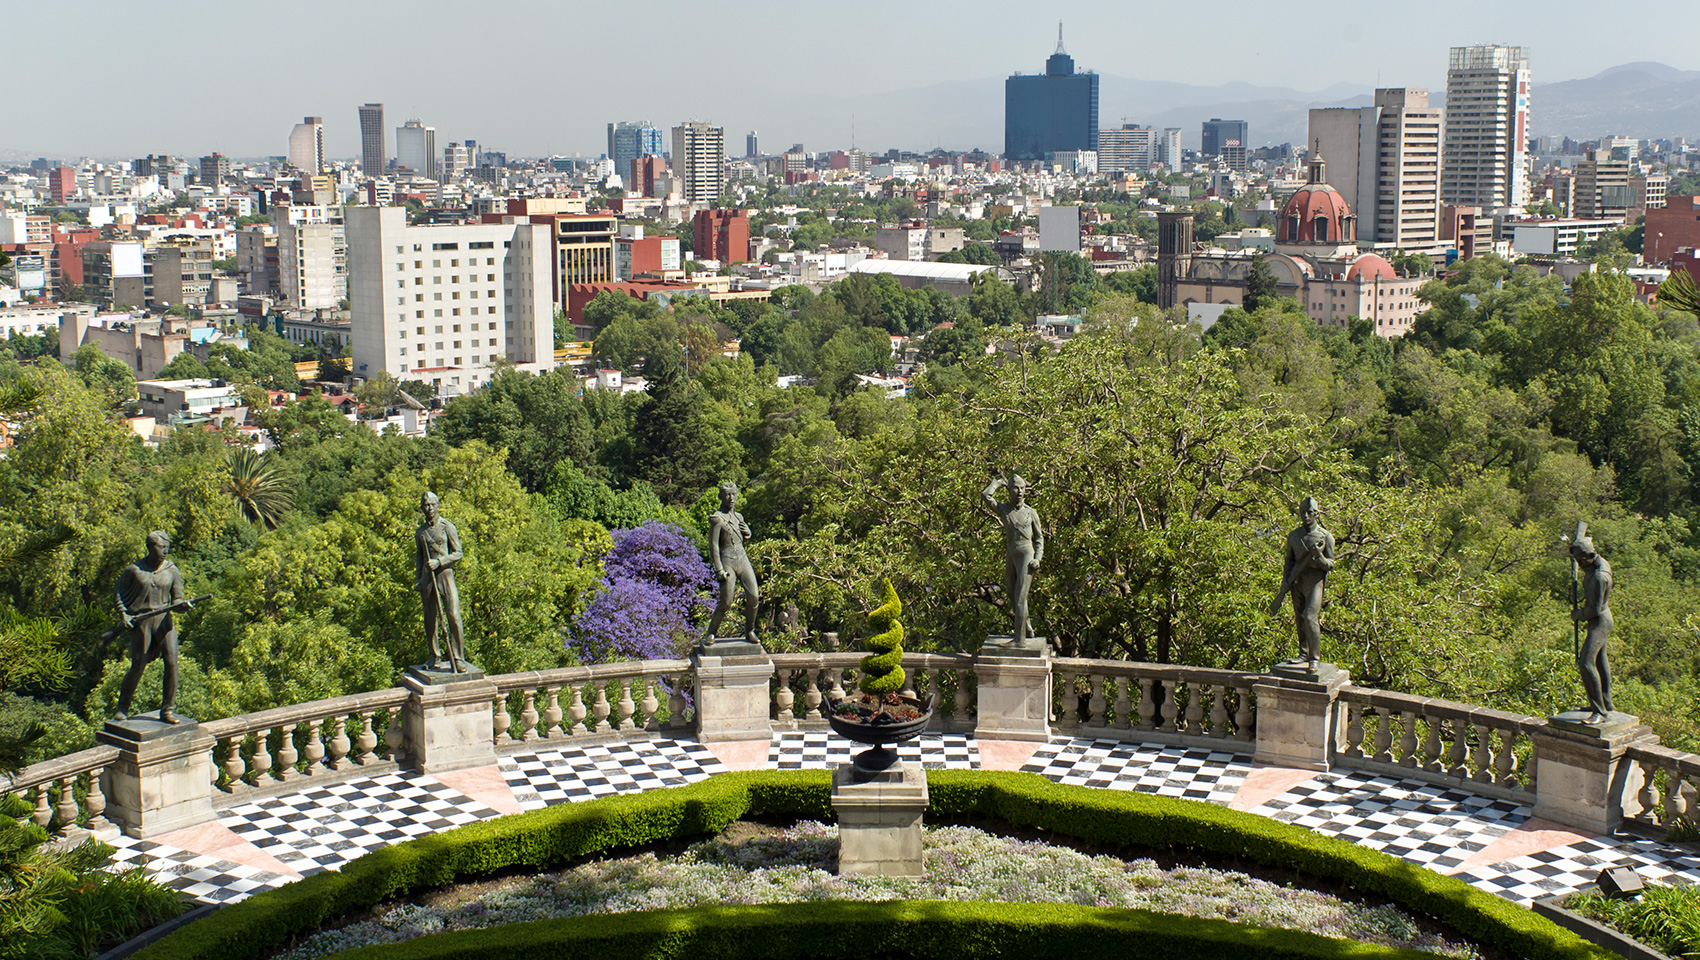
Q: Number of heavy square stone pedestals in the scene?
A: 7